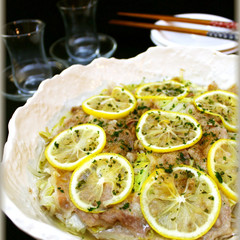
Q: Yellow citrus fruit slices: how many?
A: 8